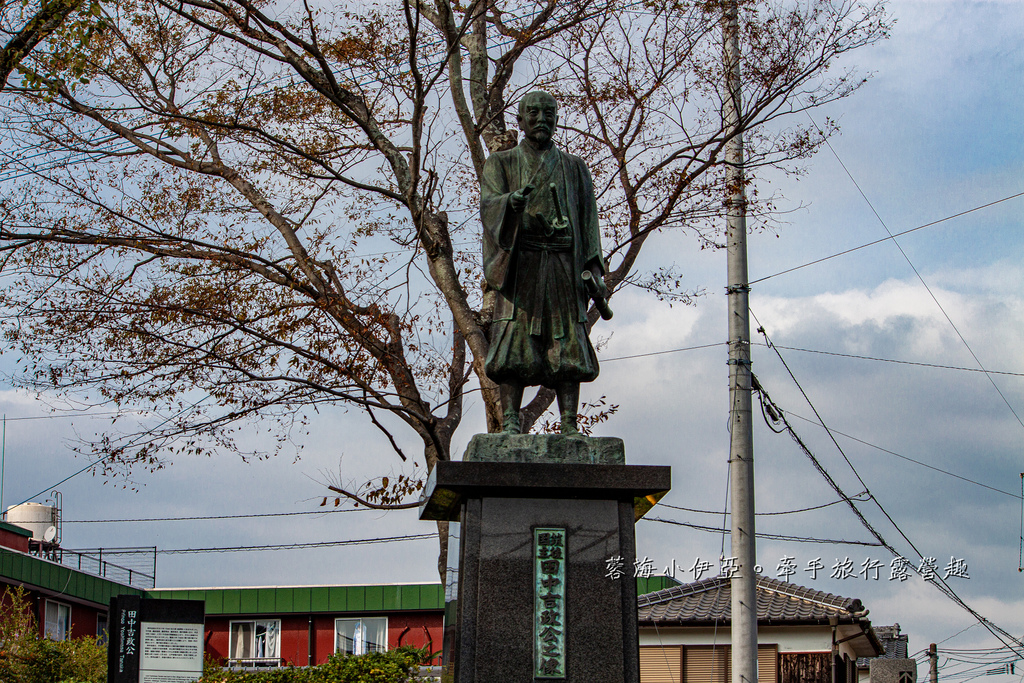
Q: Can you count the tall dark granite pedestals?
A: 1